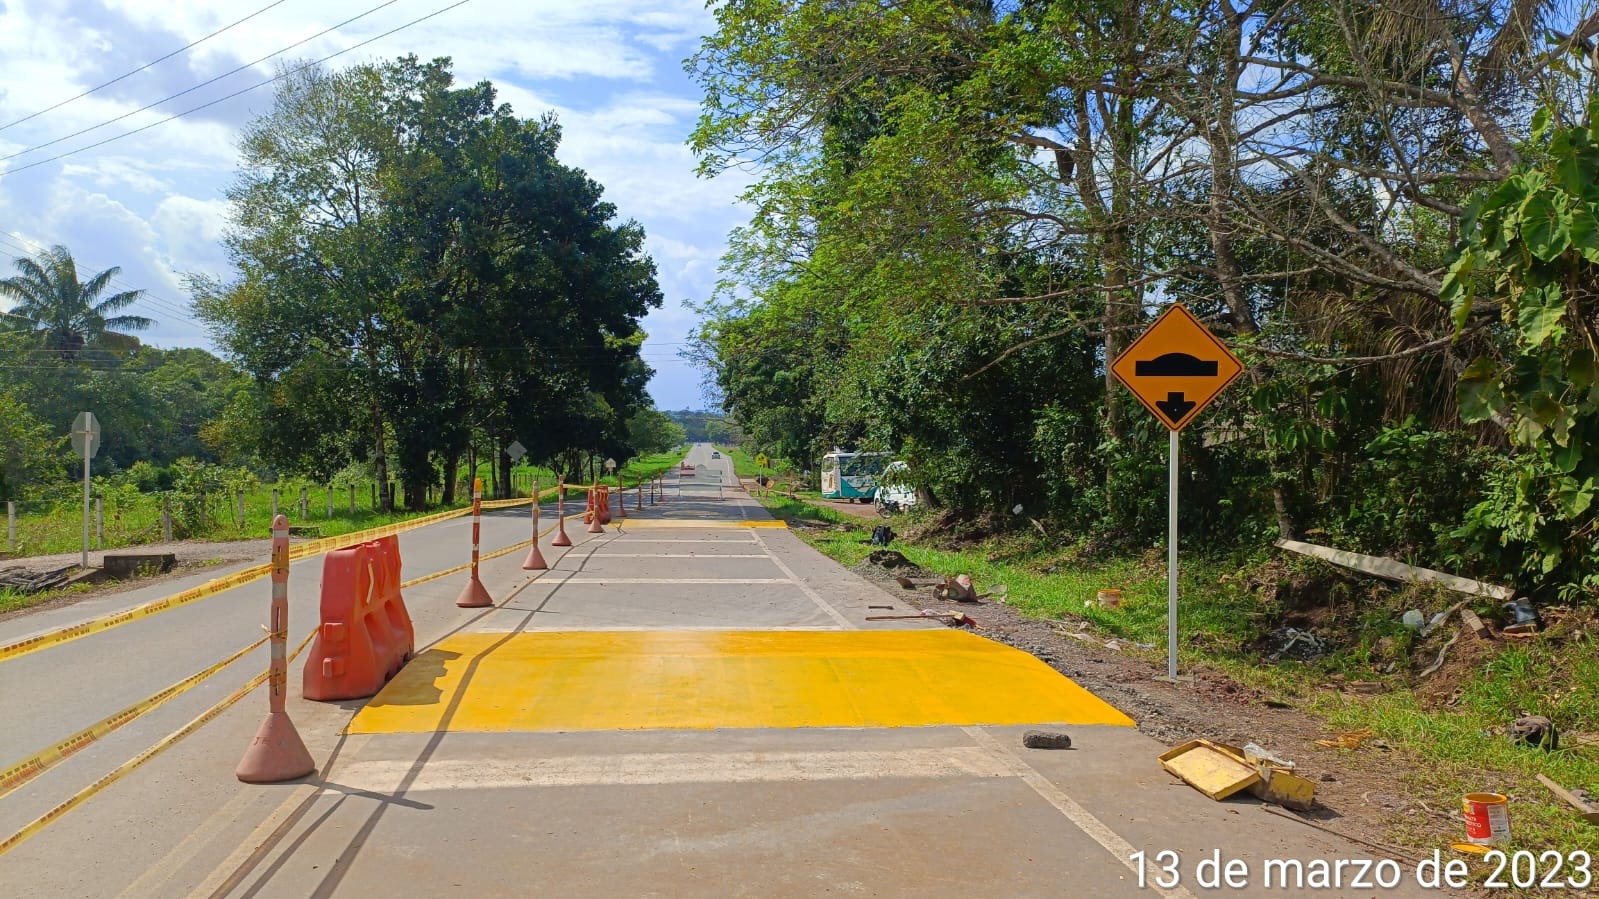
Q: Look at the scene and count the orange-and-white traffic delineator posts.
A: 9